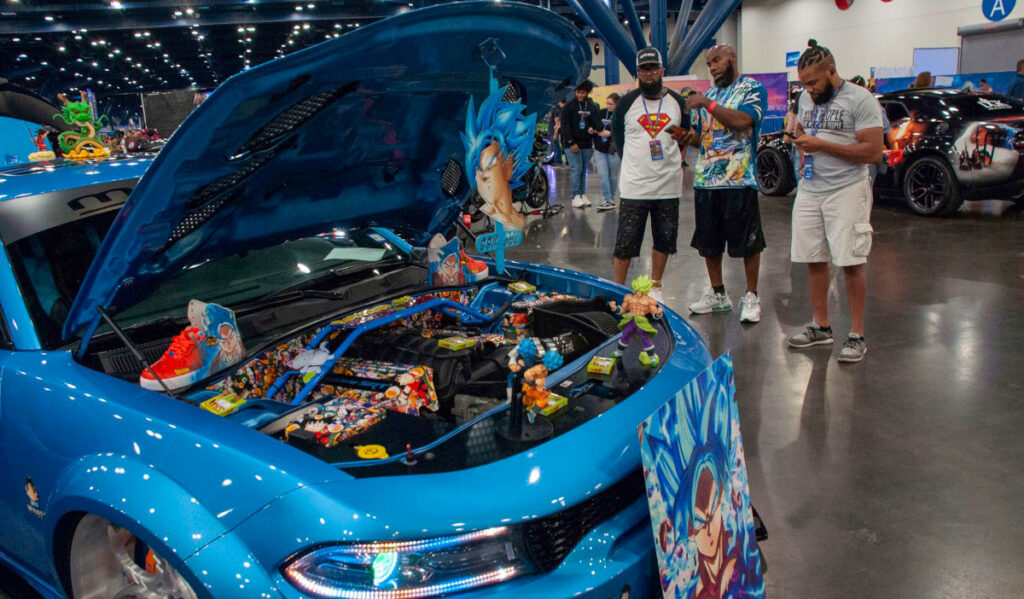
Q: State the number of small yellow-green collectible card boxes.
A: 5